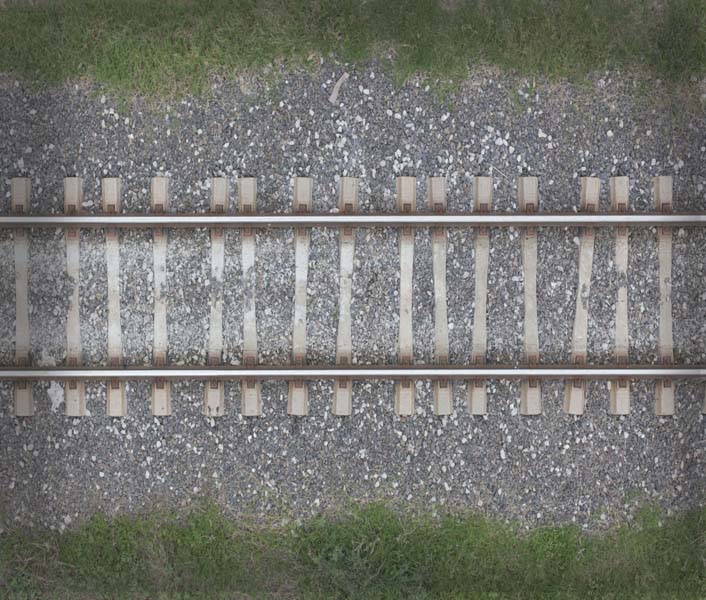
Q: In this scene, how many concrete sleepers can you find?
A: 15